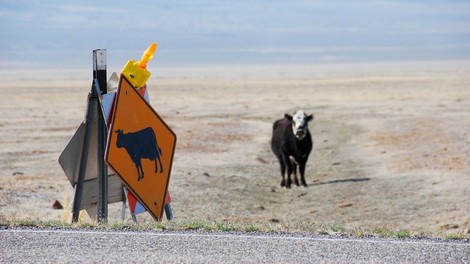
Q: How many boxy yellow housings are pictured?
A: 1